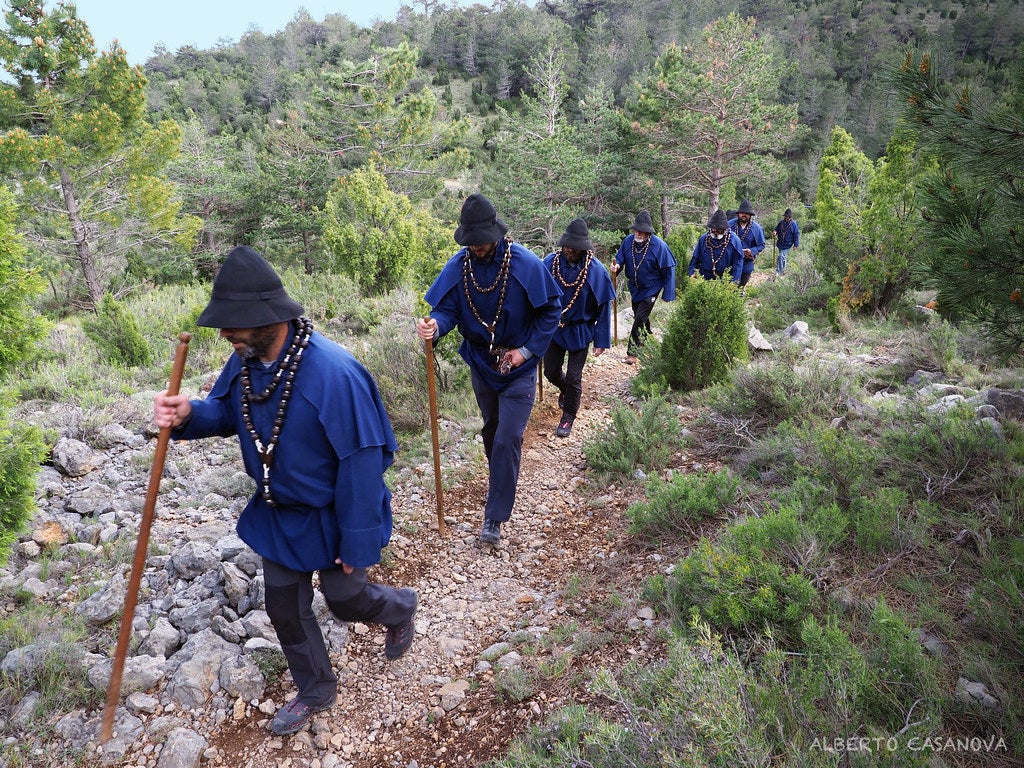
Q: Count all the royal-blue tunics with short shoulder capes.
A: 7